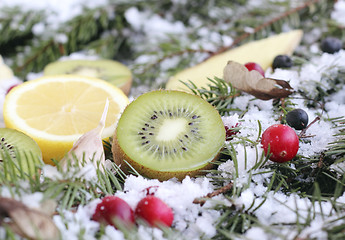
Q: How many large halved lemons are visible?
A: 1